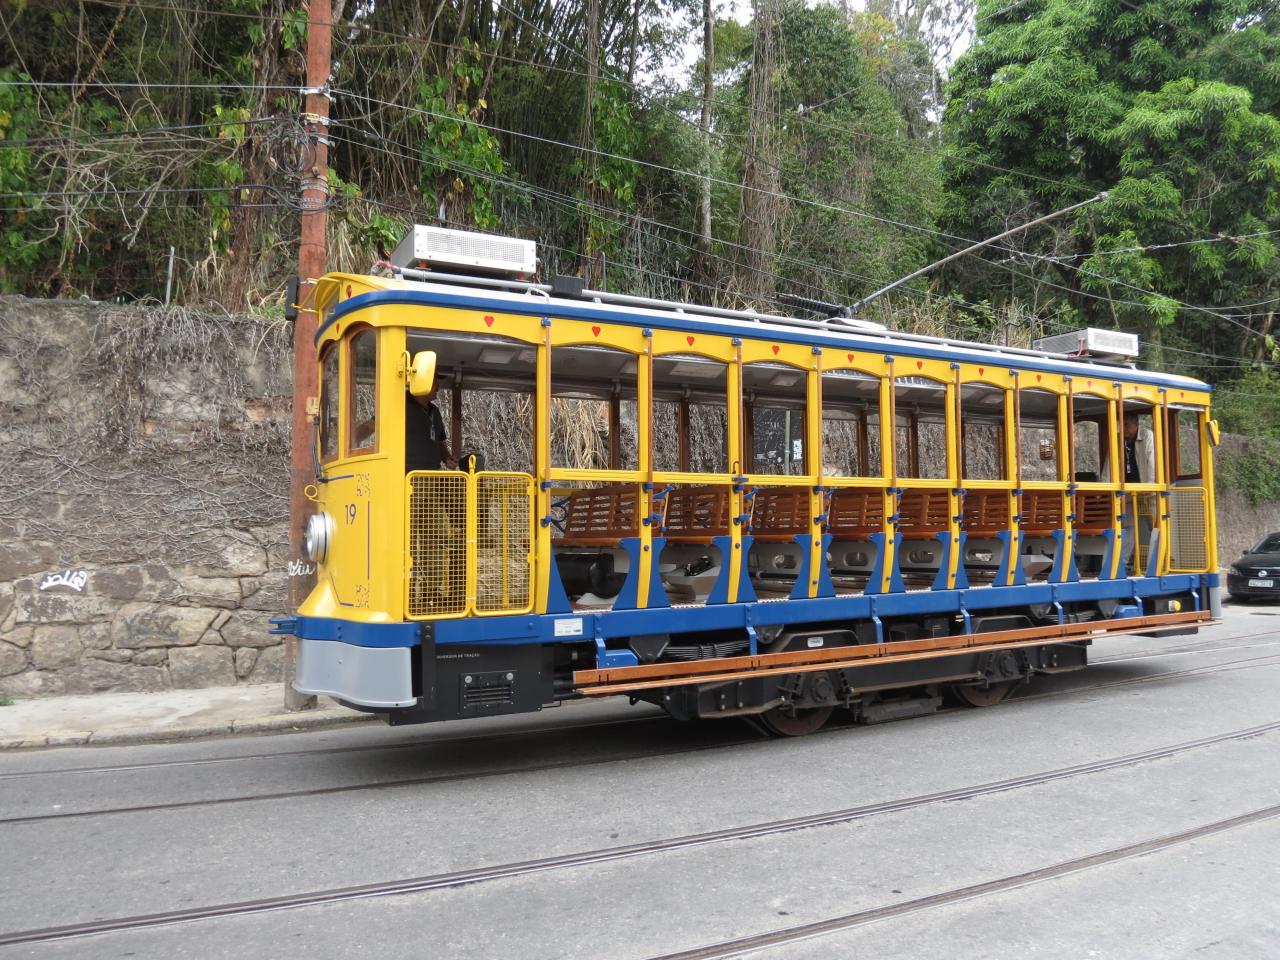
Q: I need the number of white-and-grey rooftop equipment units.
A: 2